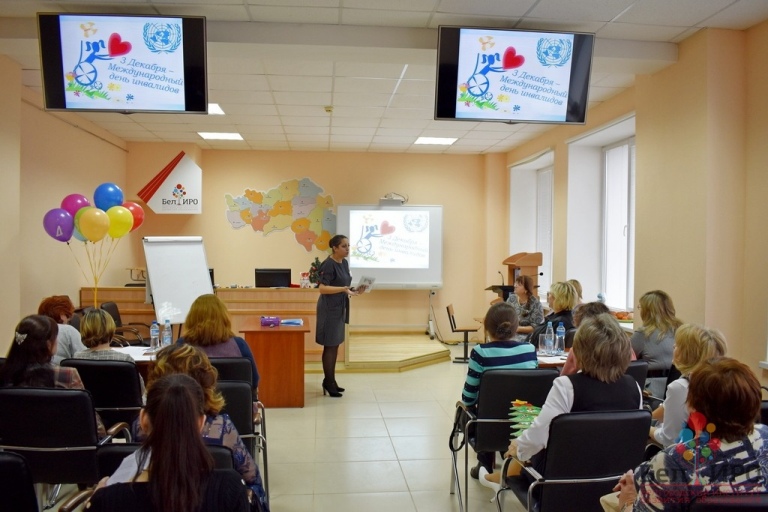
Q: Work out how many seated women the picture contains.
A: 15